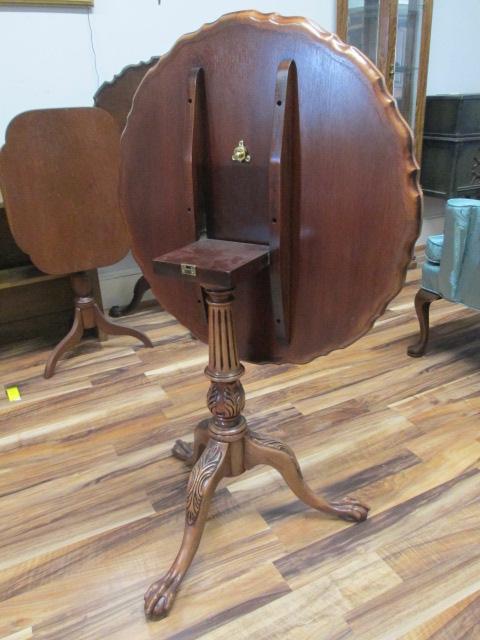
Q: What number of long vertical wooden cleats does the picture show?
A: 2